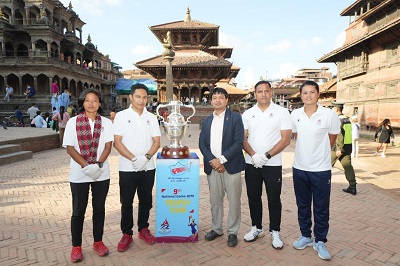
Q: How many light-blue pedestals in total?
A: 1